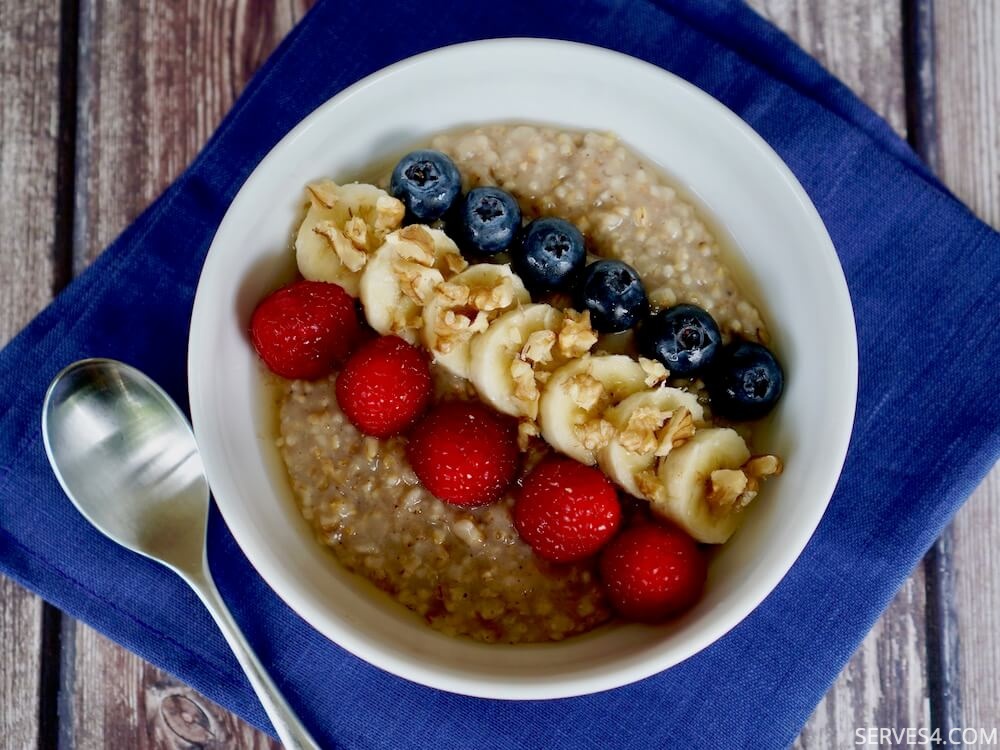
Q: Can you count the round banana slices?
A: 7